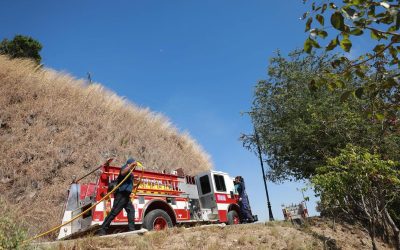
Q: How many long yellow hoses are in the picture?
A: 1